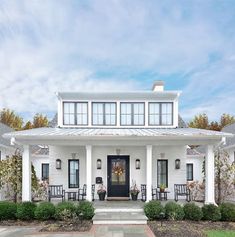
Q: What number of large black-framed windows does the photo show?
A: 4